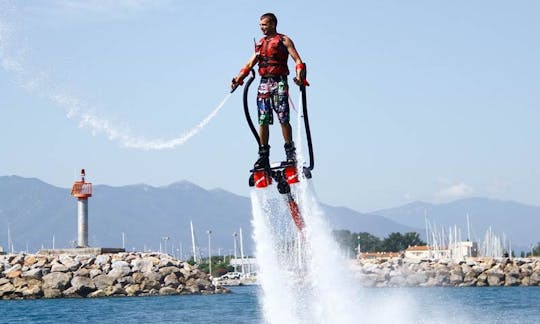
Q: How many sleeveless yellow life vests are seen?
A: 0